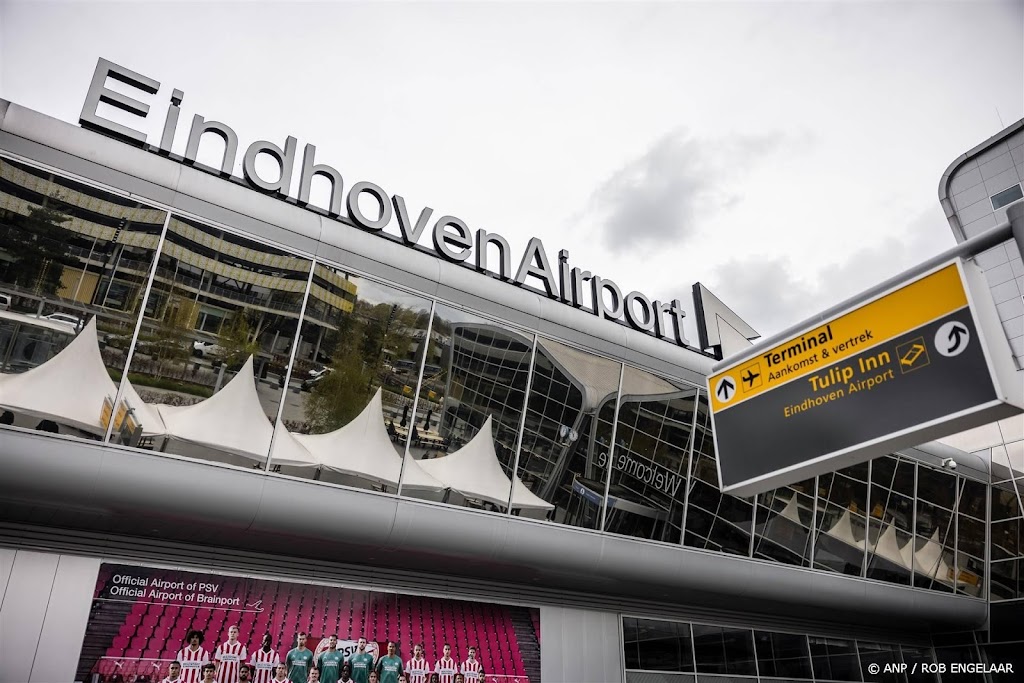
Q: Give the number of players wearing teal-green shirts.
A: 4